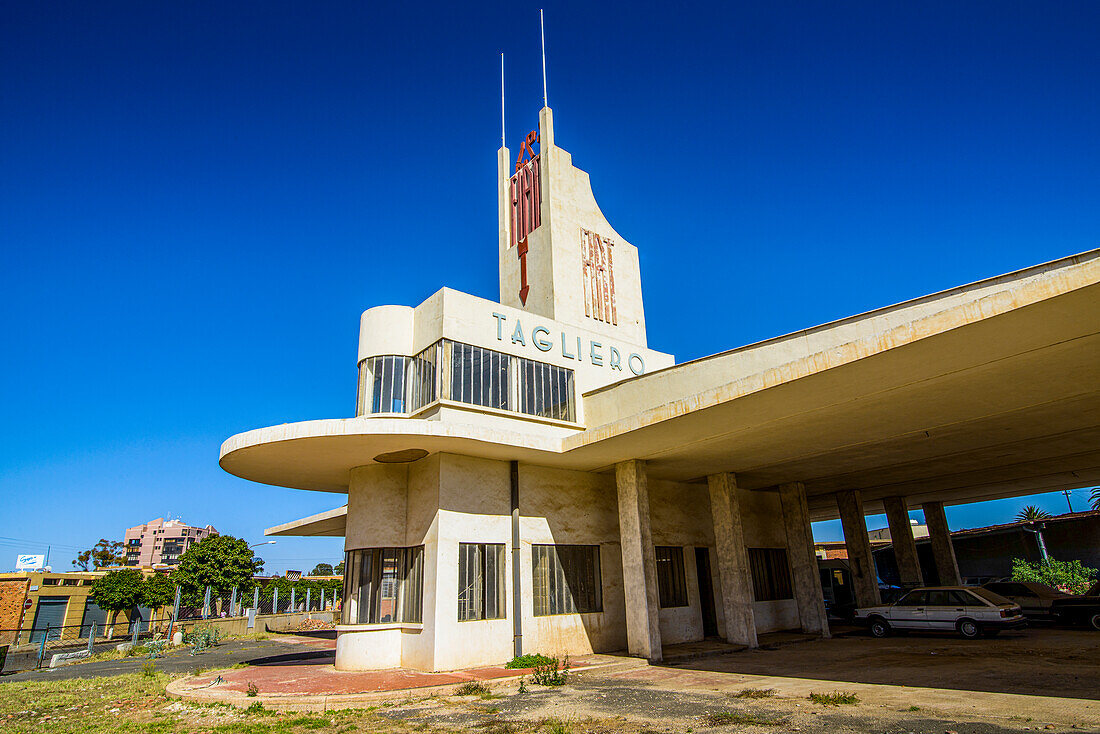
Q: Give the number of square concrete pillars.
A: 6